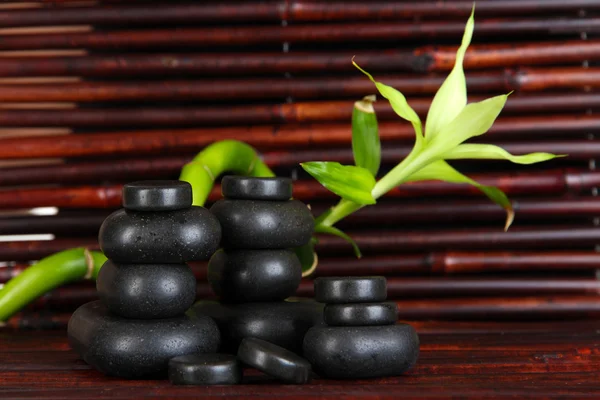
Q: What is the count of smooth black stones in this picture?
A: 13